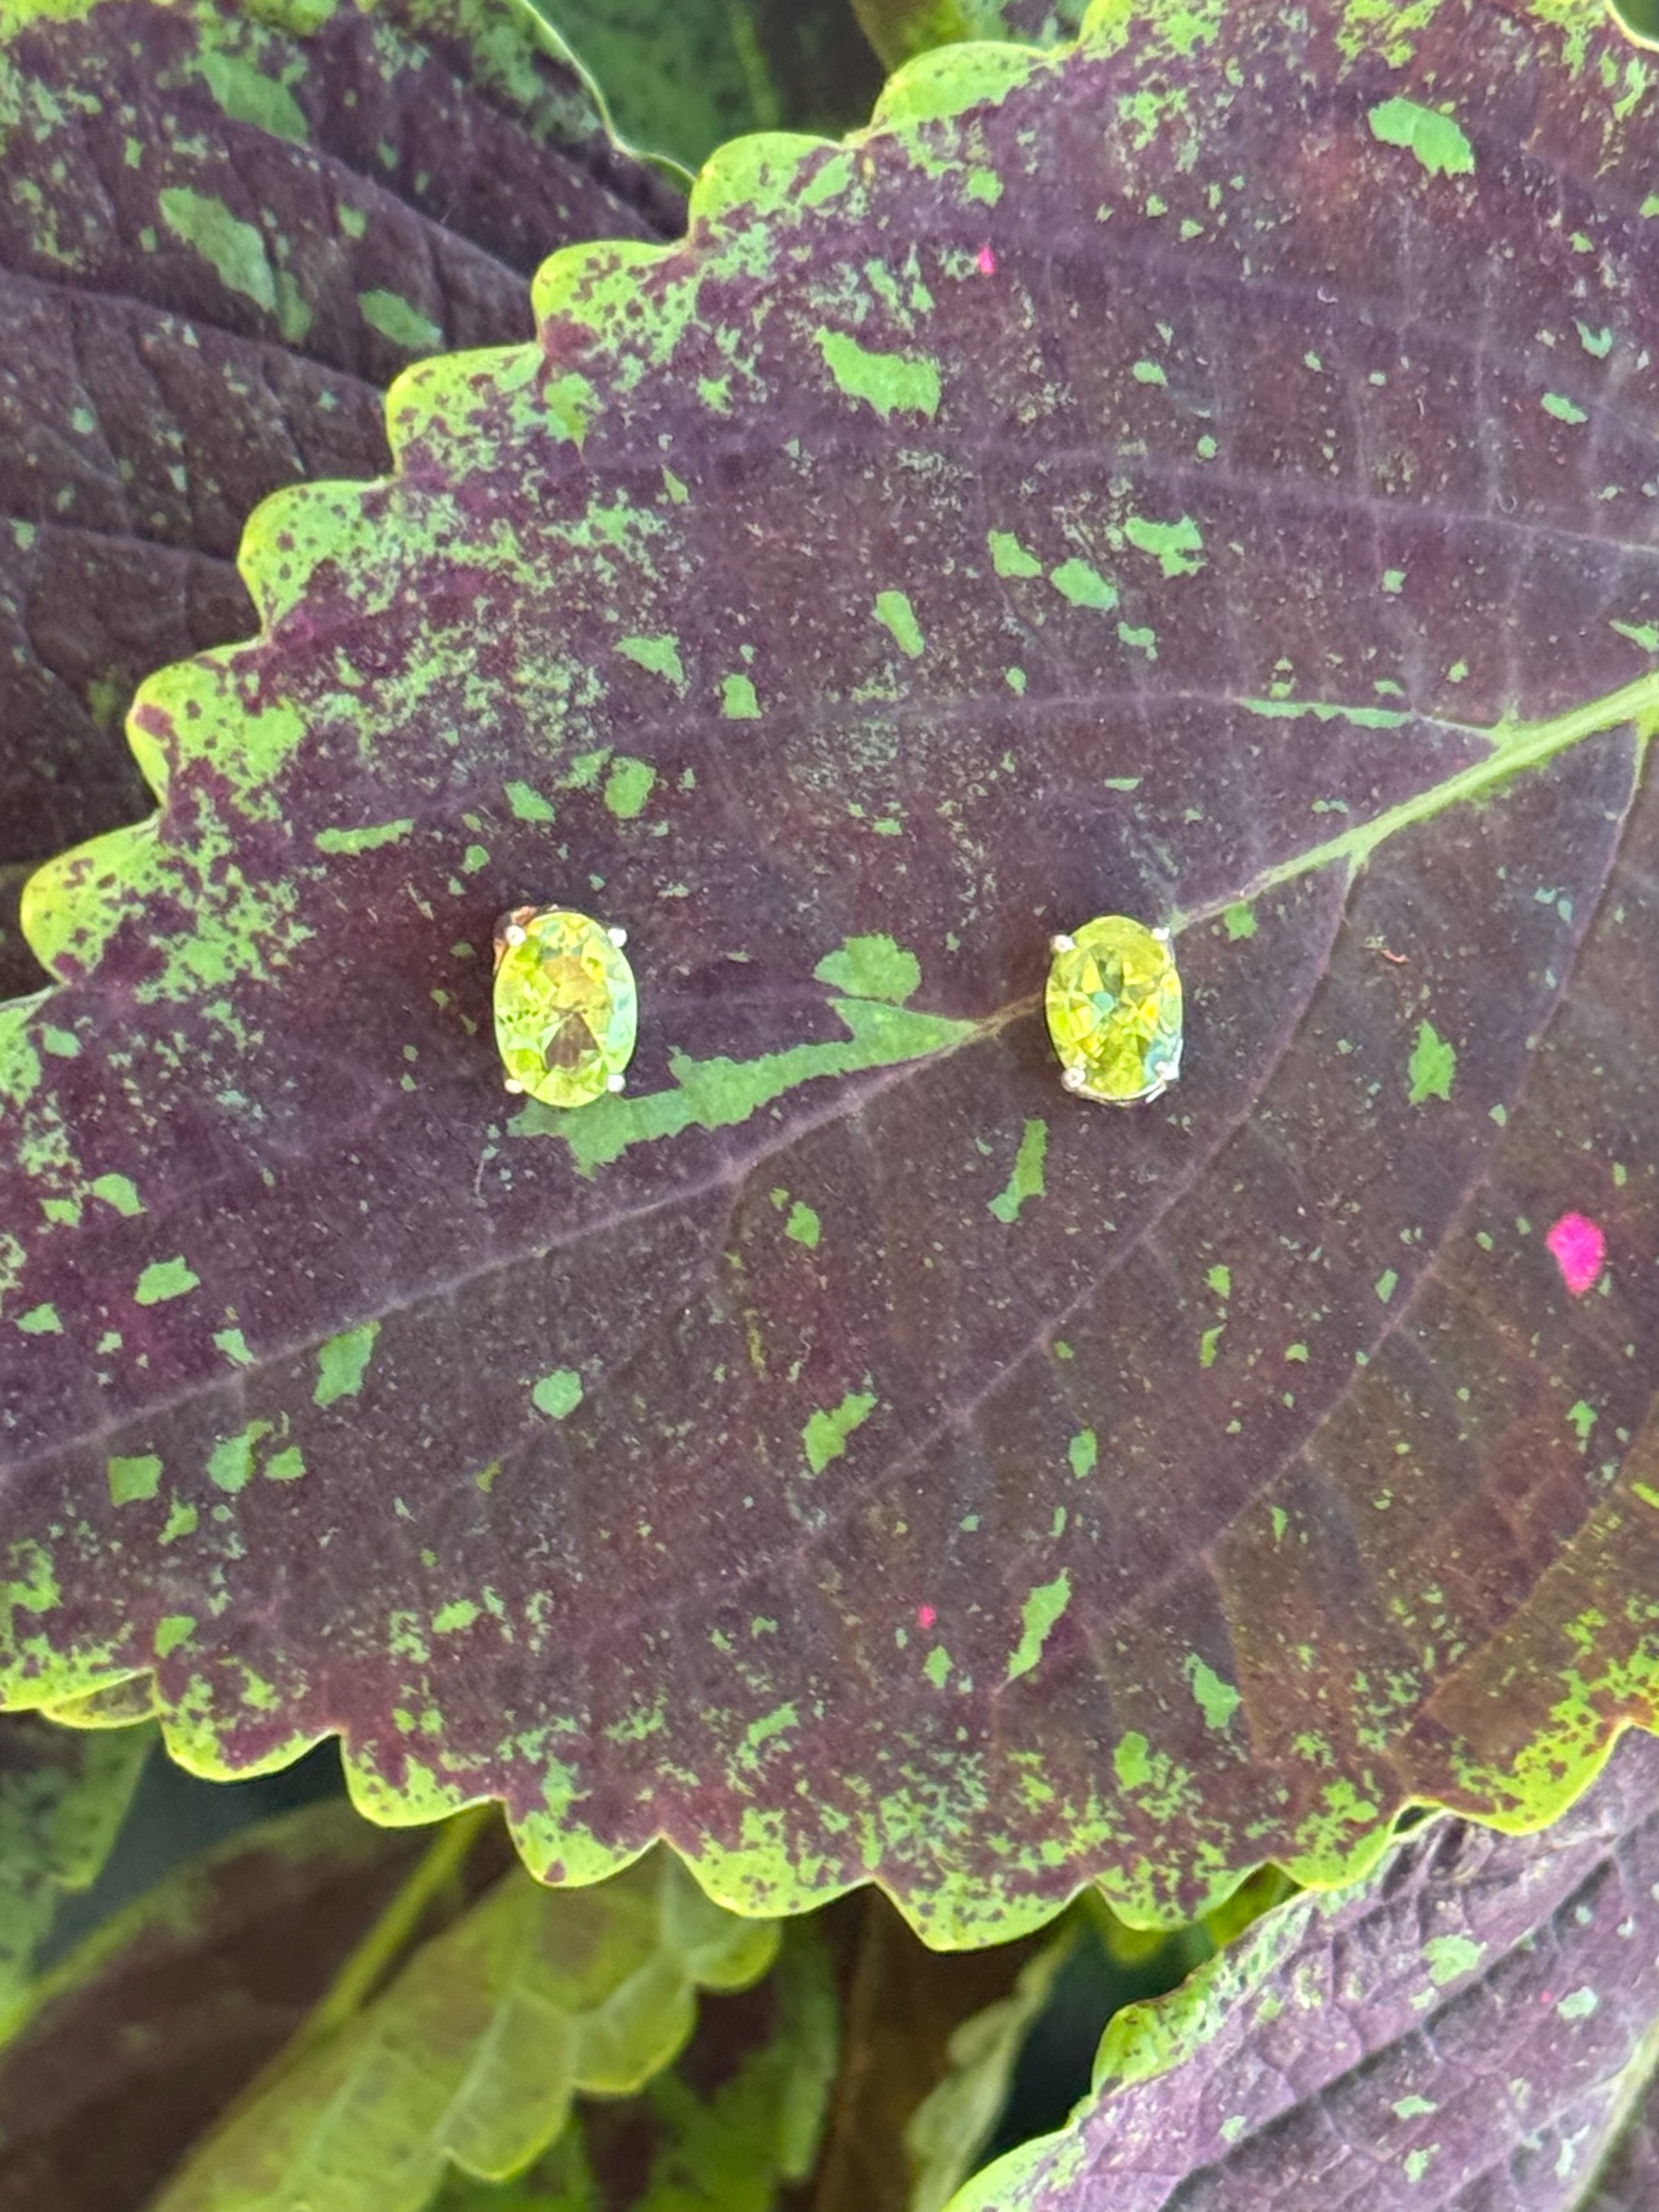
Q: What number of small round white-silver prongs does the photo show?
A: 8